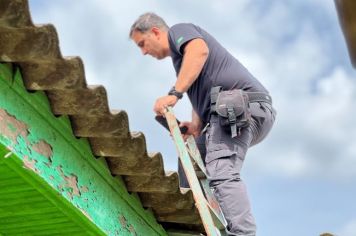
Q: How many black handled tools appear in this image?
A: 1